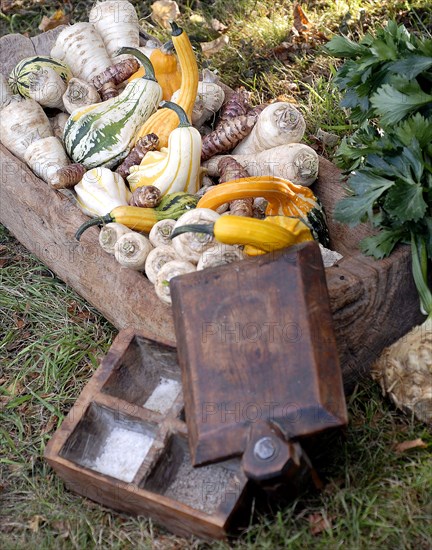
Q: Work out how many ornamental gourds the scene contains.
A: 9